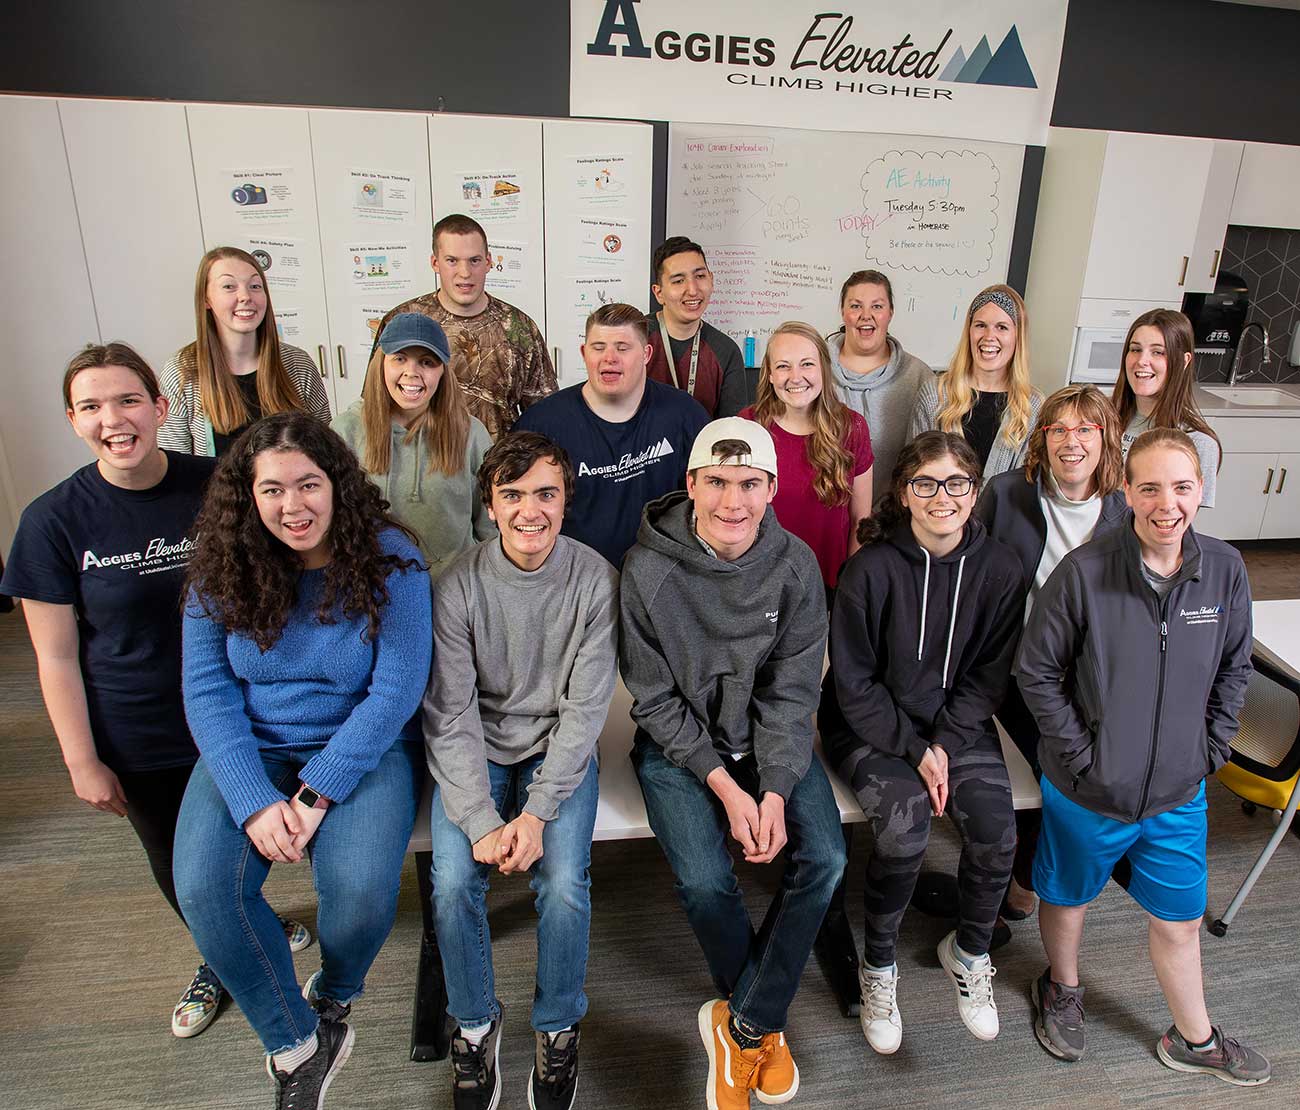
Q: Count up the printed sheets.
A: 12